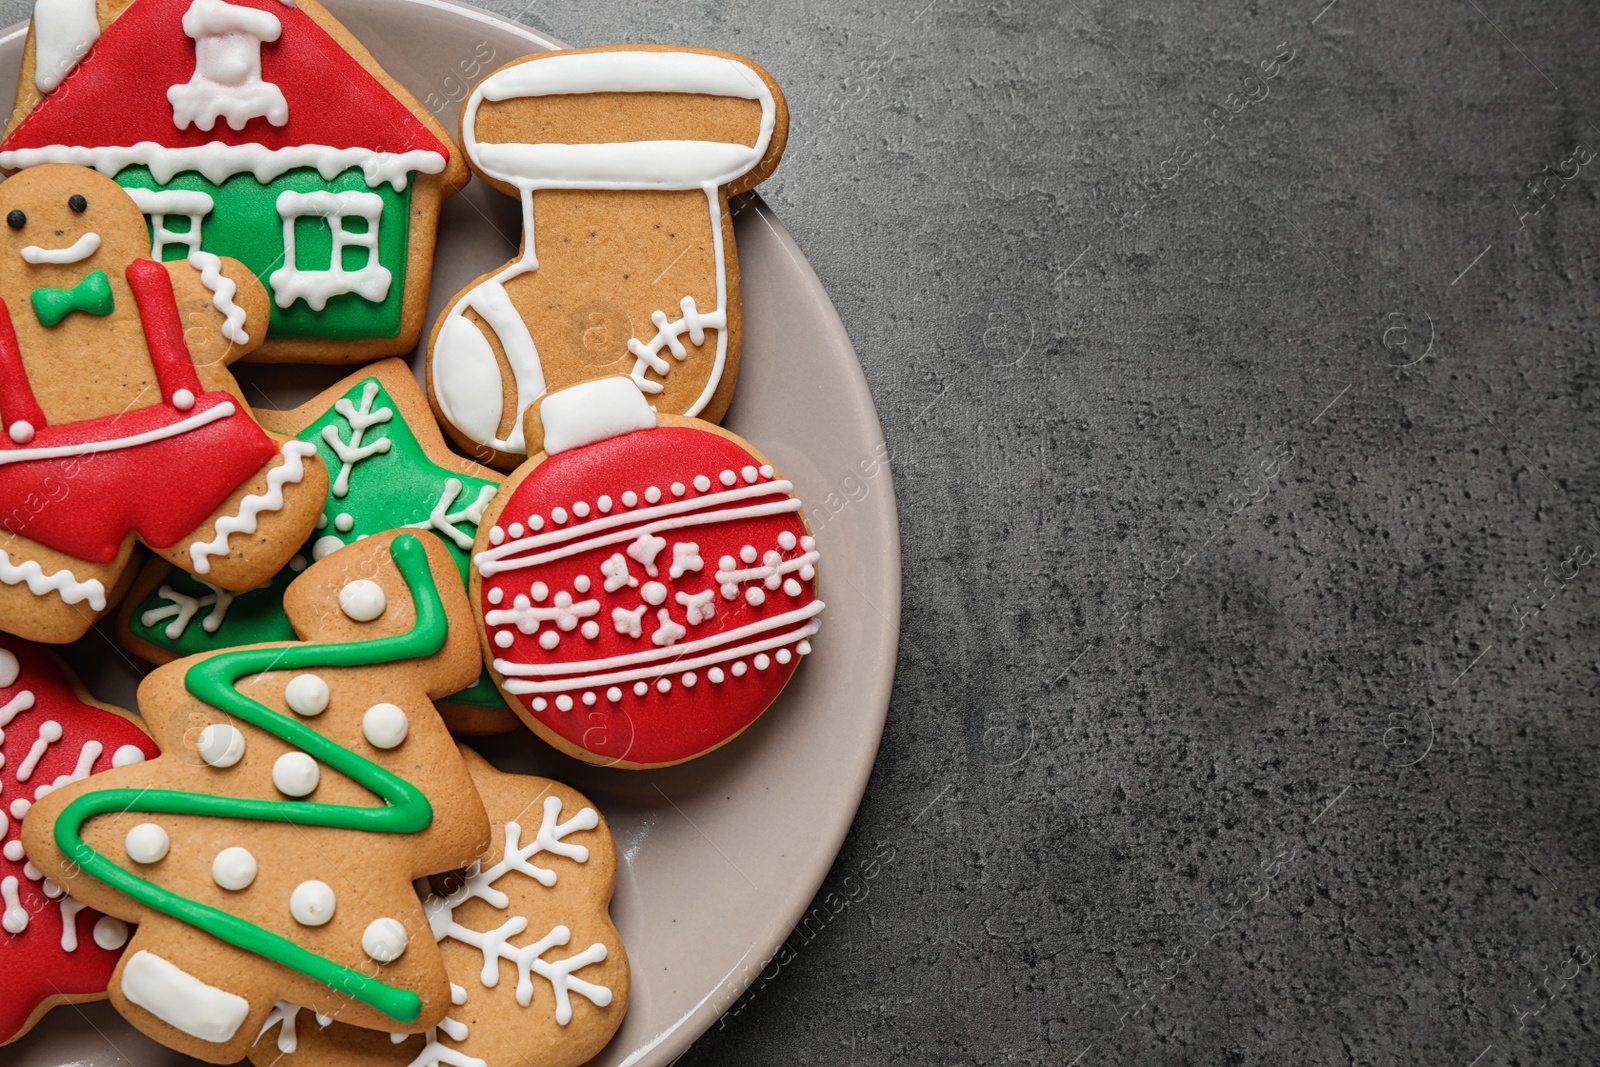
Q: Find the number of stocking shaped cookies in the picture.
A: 1